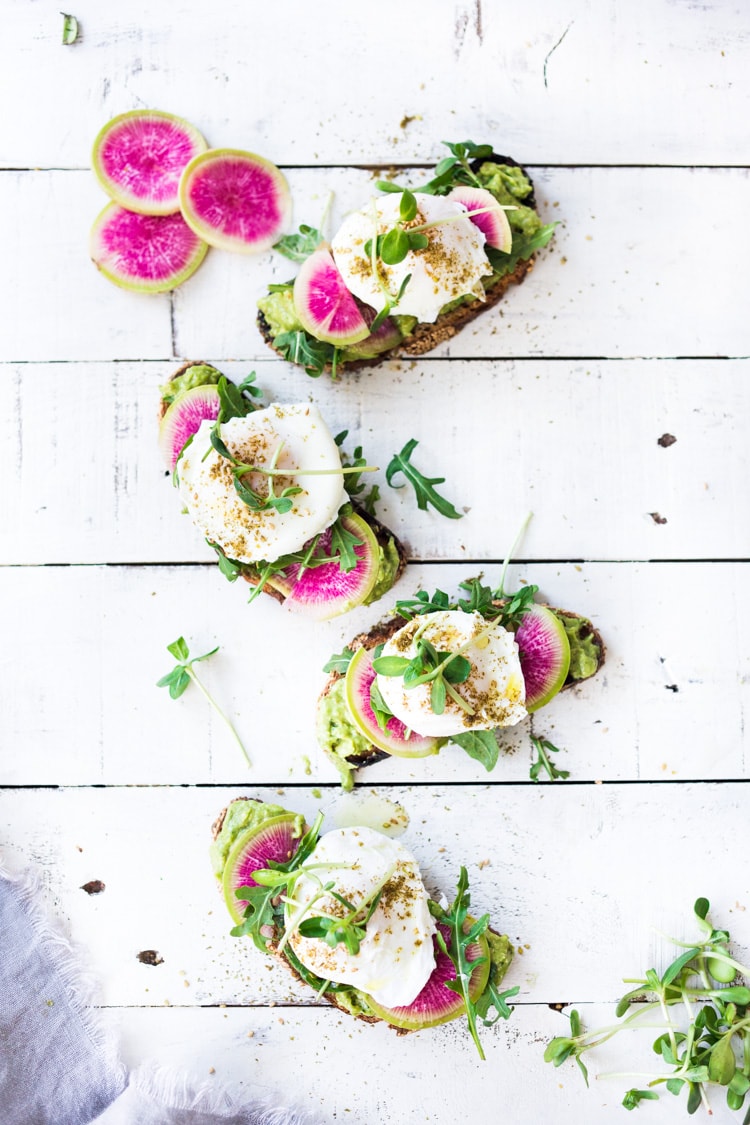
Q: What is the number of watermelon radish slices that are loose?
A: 3